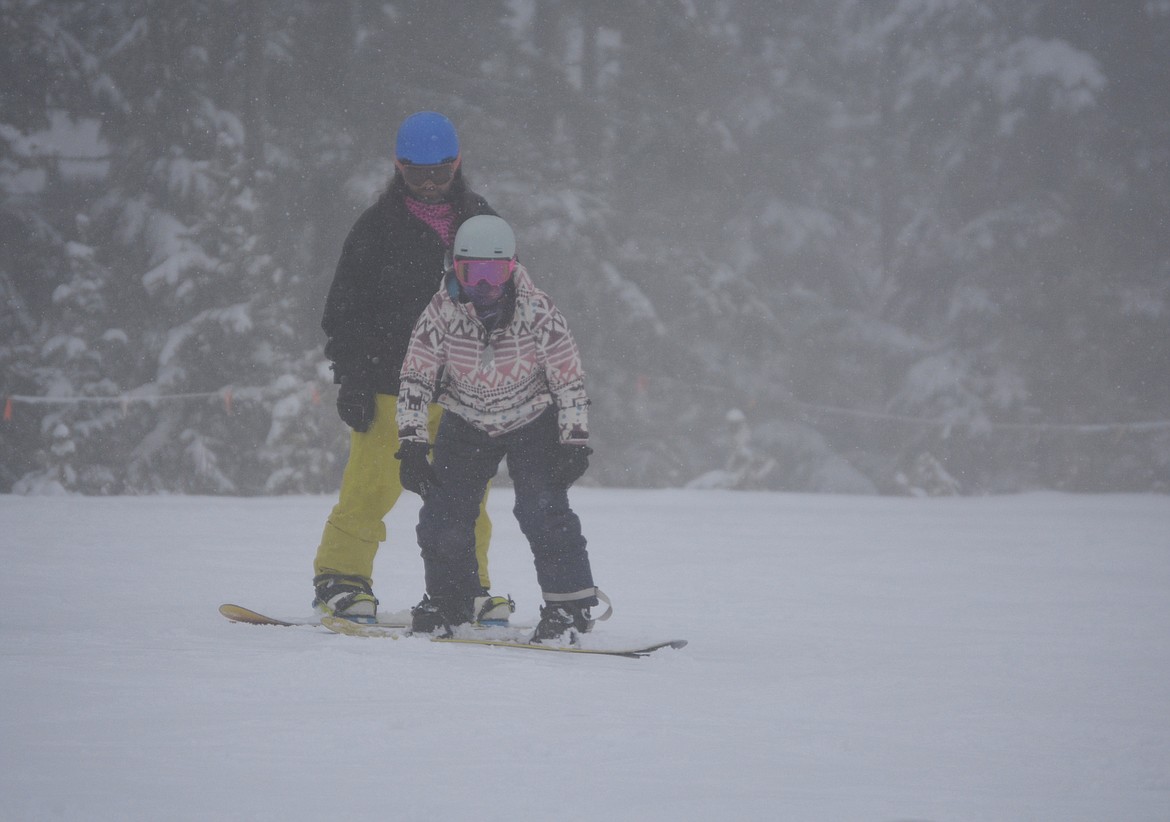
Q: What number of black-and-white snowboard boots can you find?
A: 2